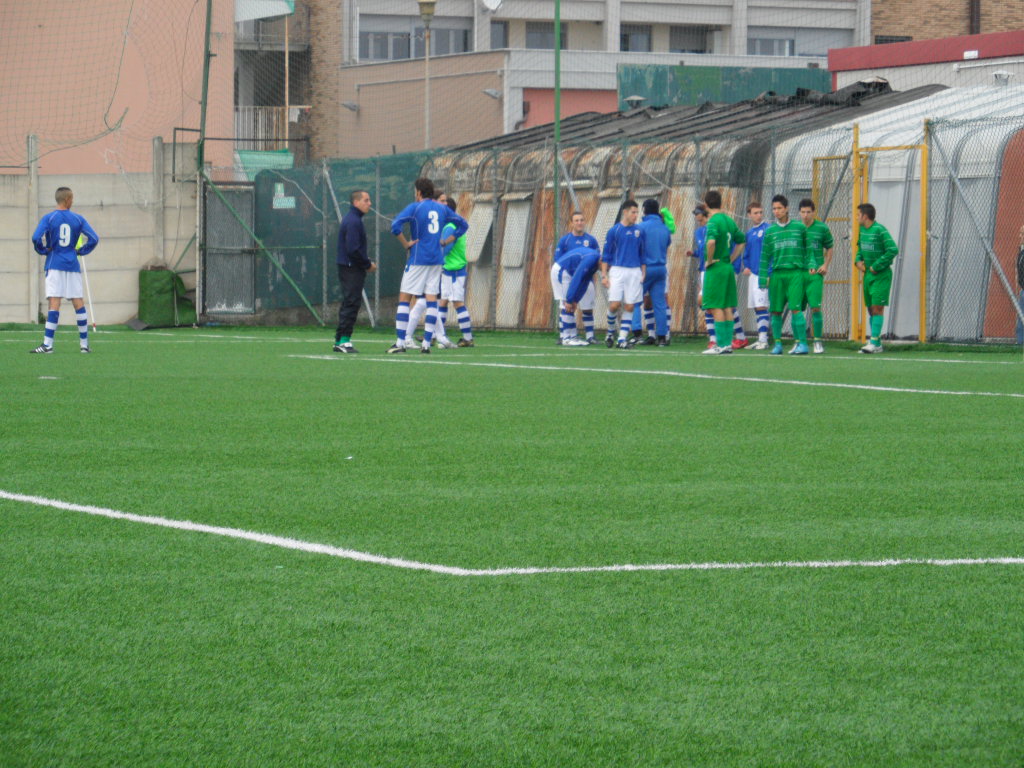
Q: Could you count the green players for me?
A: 4